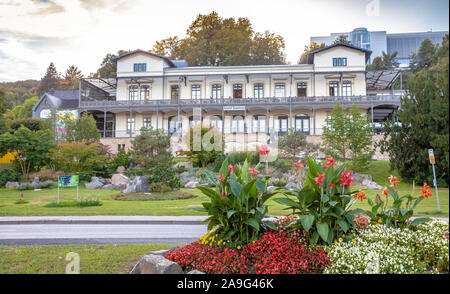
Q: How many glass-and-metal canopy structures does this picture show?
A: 2